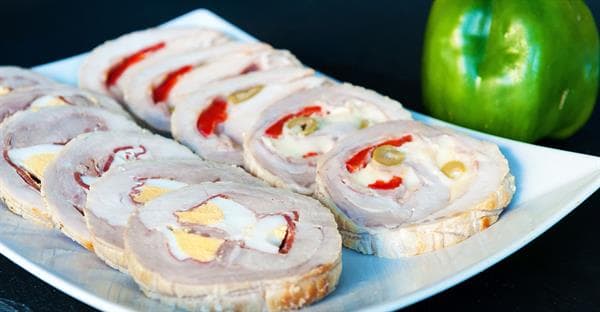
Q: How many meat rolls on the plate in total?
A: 11